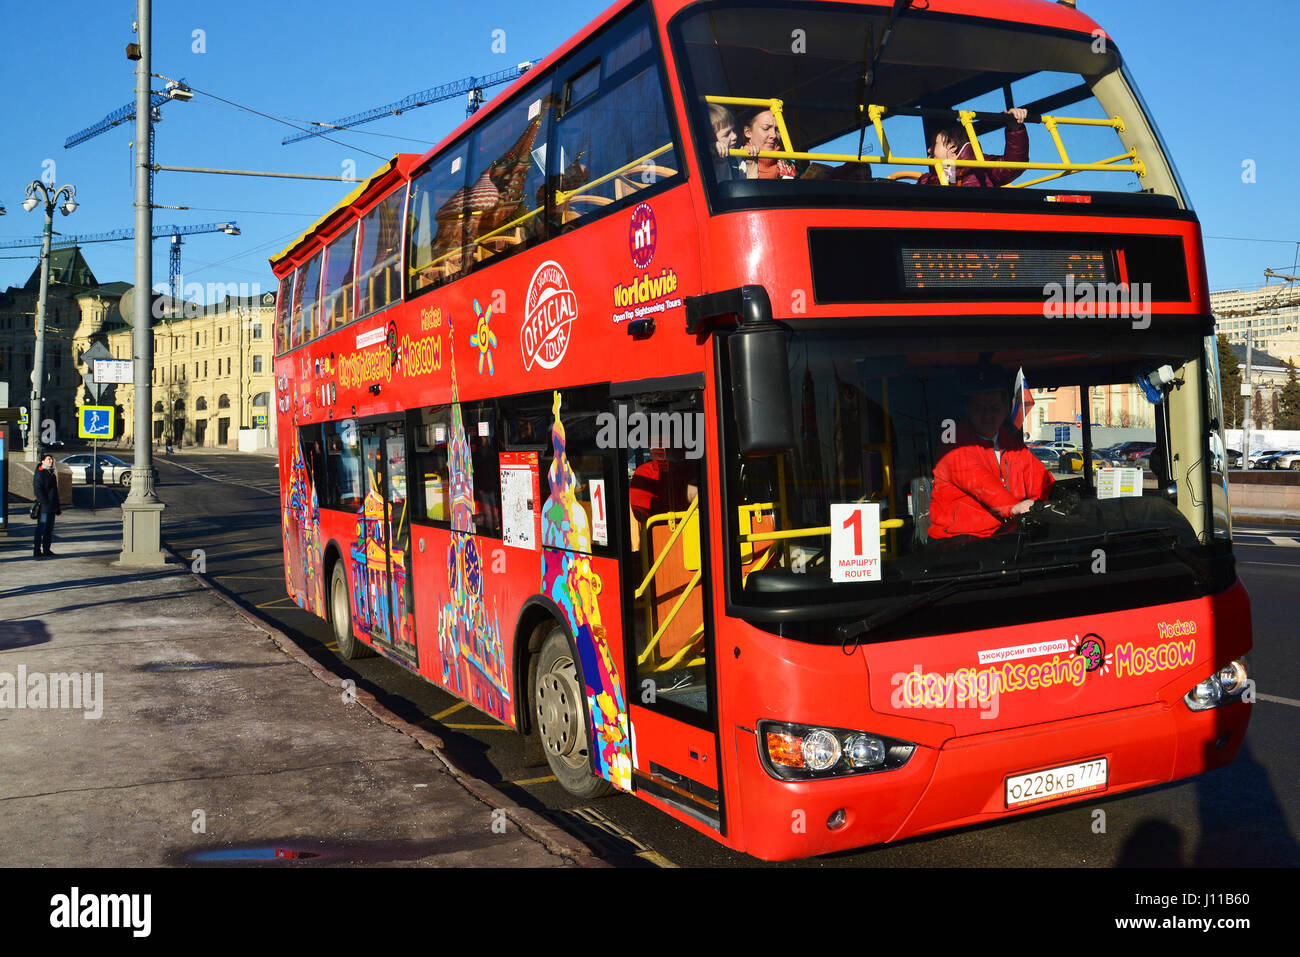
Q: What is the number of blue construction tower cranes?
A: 3